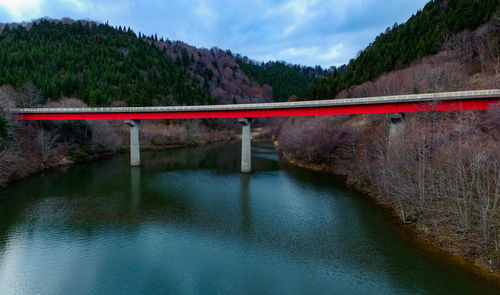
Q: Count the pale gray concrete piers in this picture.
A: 3